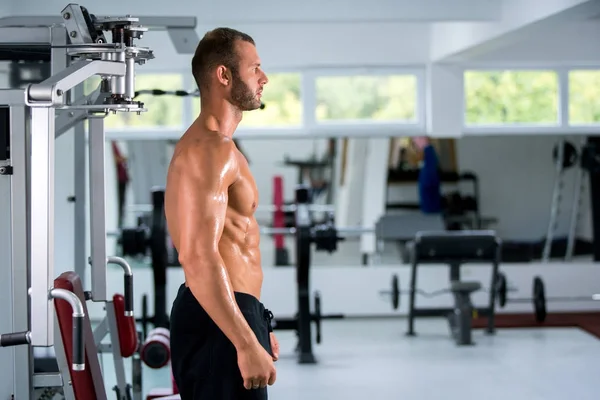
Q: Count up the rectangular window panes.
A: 5